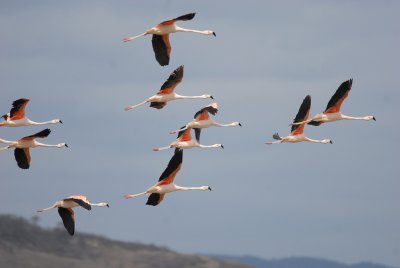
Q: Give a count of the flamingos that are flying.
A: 10